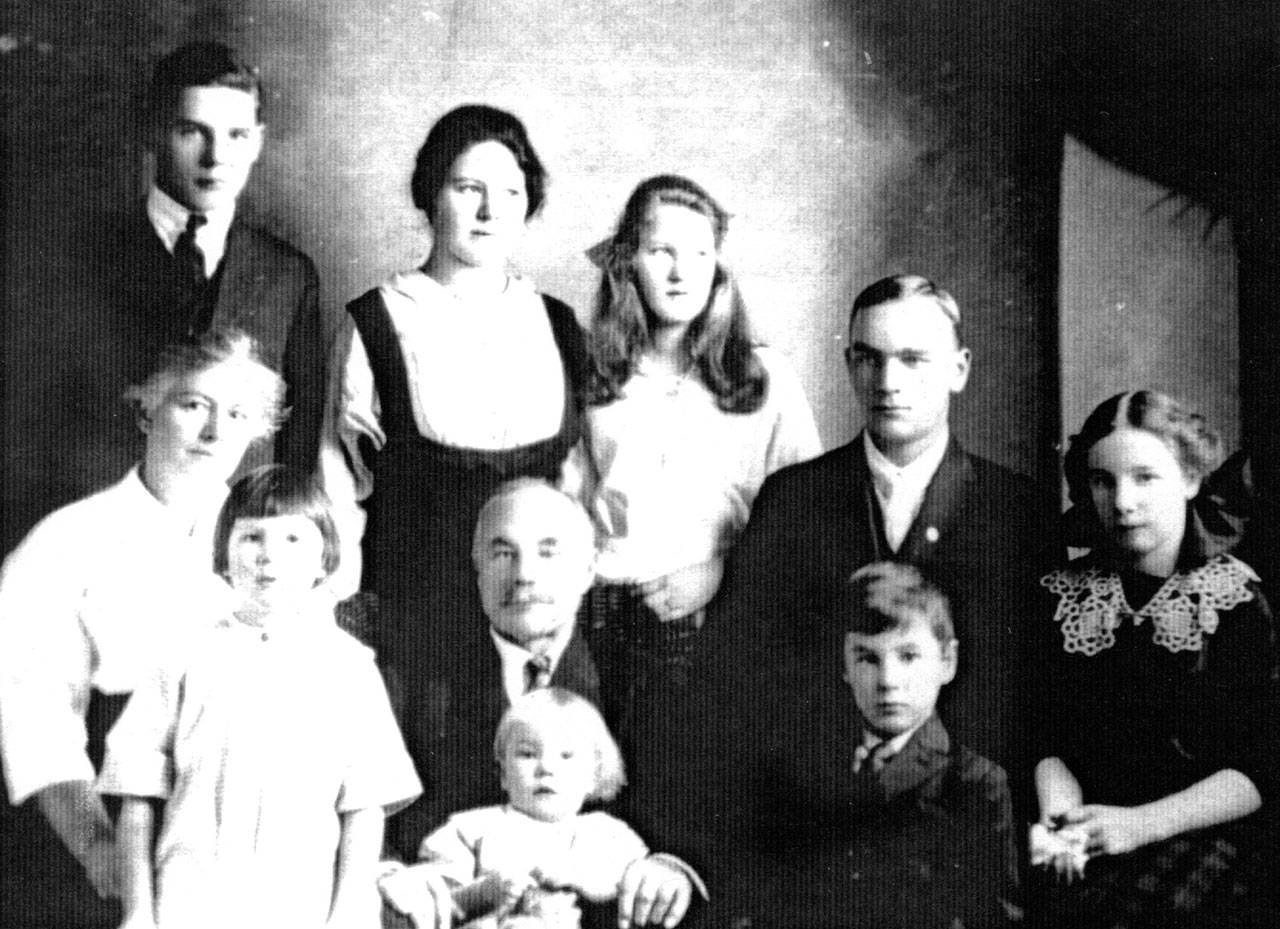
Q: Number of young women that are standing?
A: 2